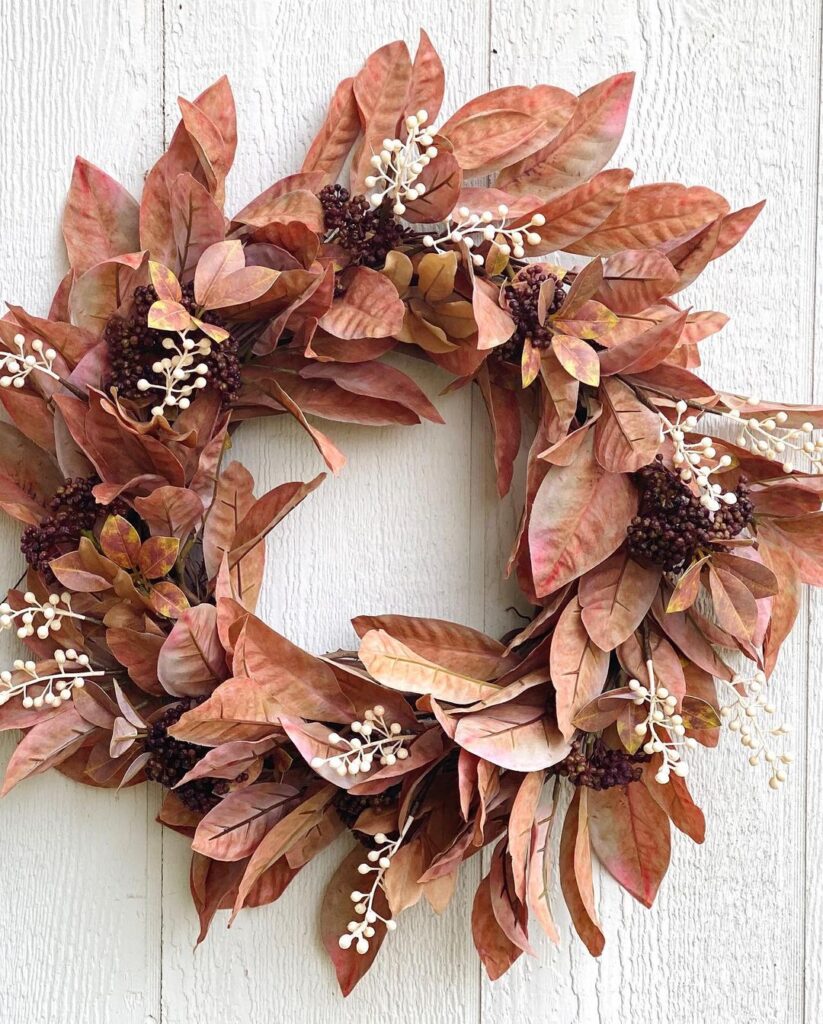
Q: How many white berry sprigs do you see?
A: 12